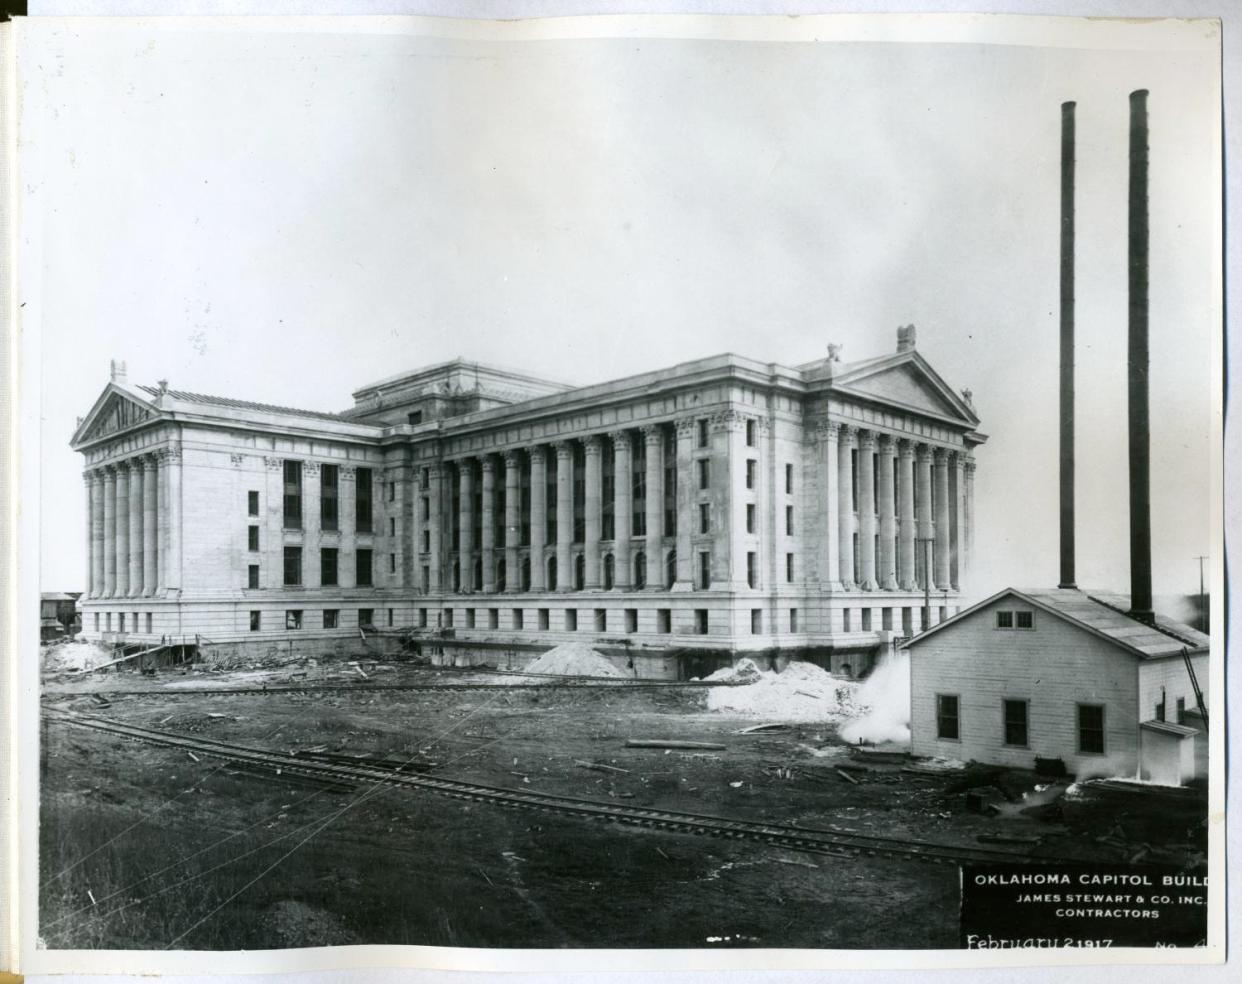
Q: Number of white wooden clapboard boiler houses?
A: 1